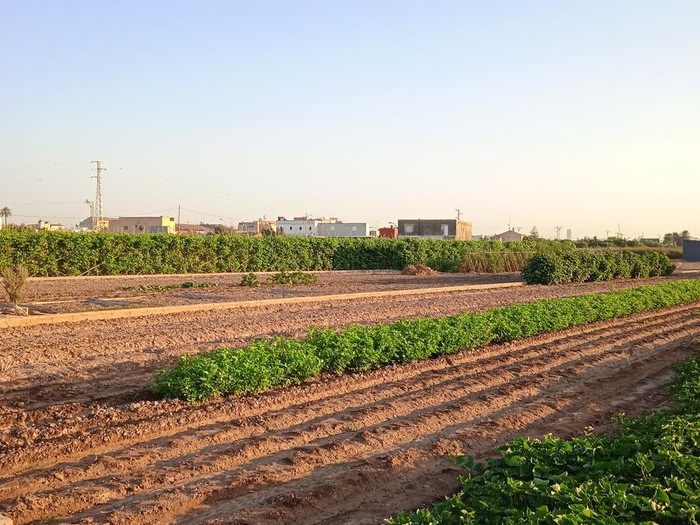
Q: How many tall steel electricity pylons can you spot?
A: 1